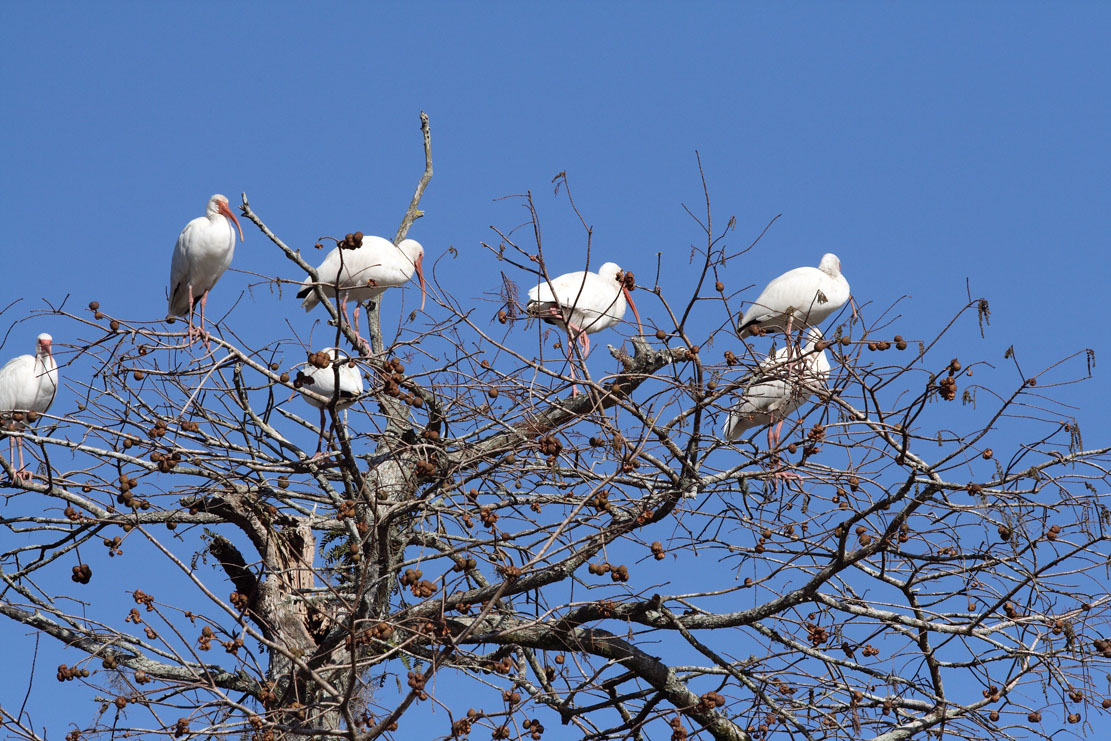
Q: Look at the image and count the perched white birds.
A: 7